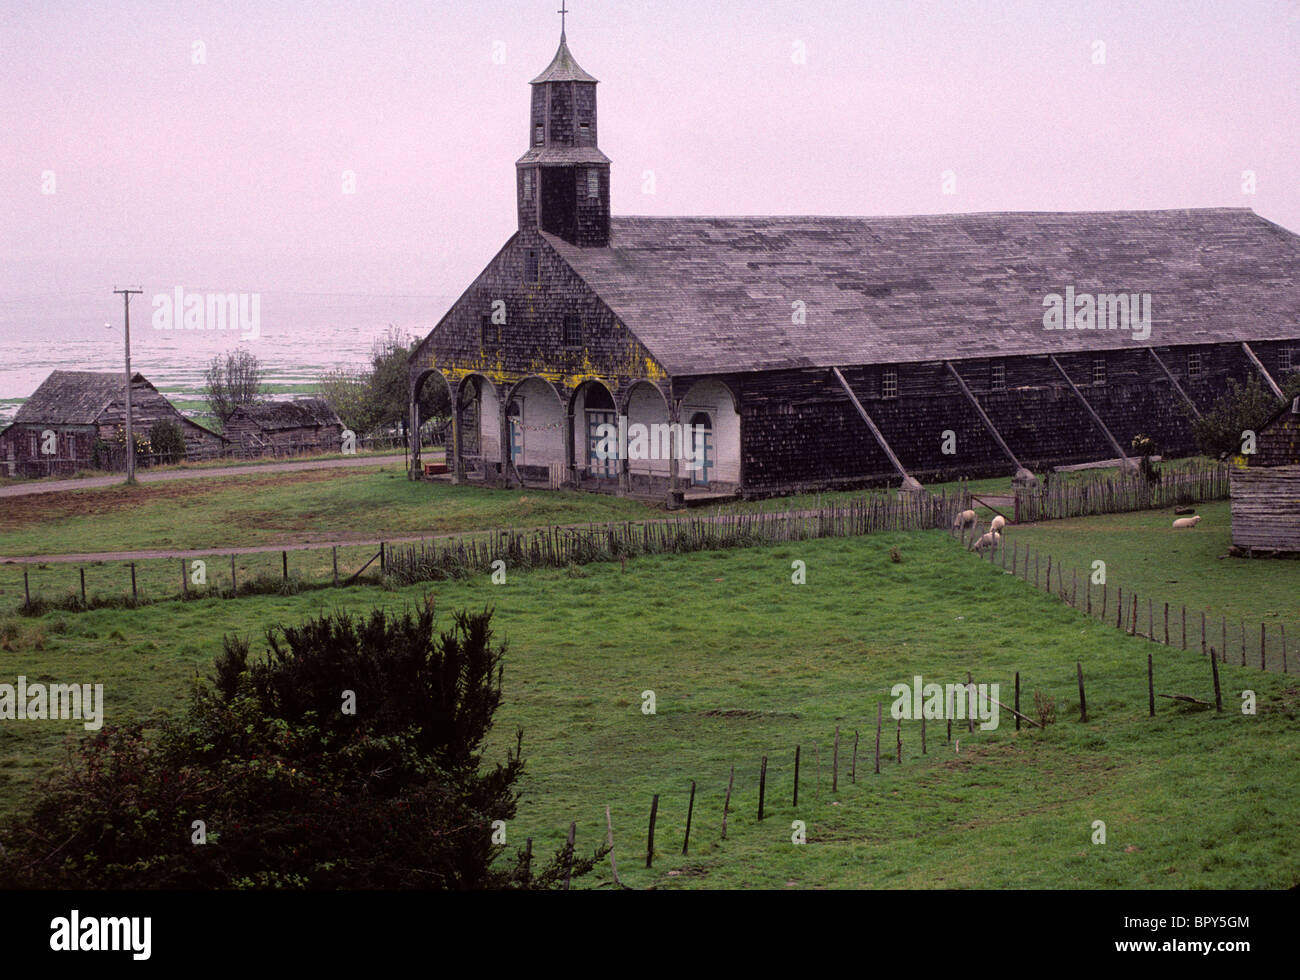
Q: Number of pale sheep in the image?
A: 4